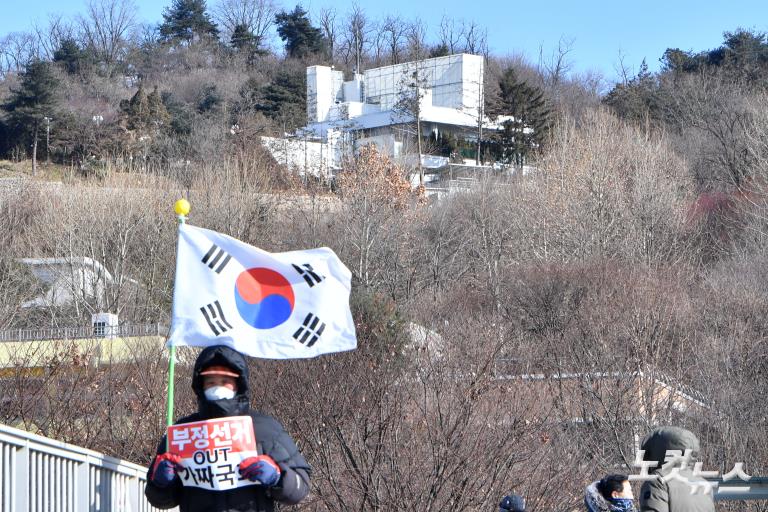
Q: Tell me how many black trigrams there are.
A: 4